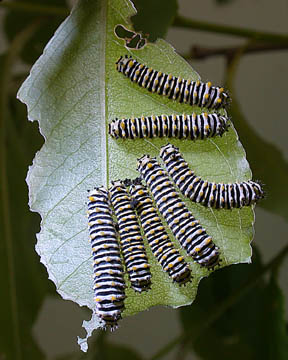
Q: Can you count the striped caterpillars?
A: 7